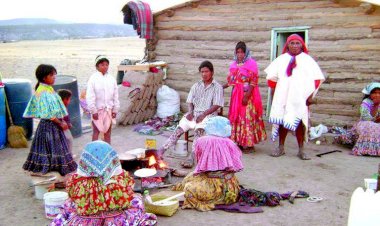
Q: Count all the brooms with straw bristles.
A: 1